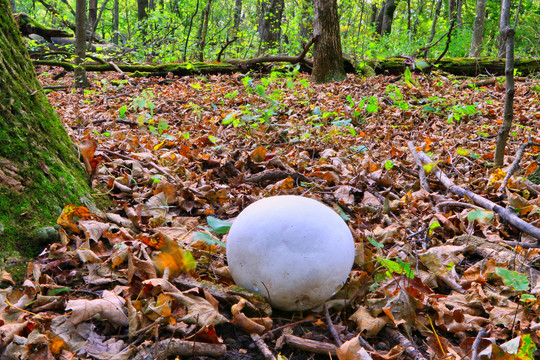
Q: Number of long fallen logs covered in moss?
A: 2